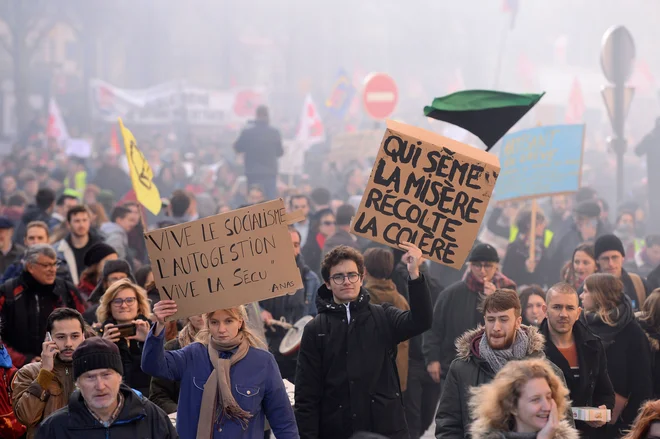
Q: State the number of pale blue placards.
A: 1